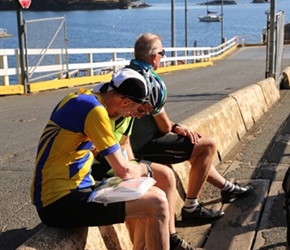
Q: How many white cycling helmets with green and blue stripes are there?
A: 1